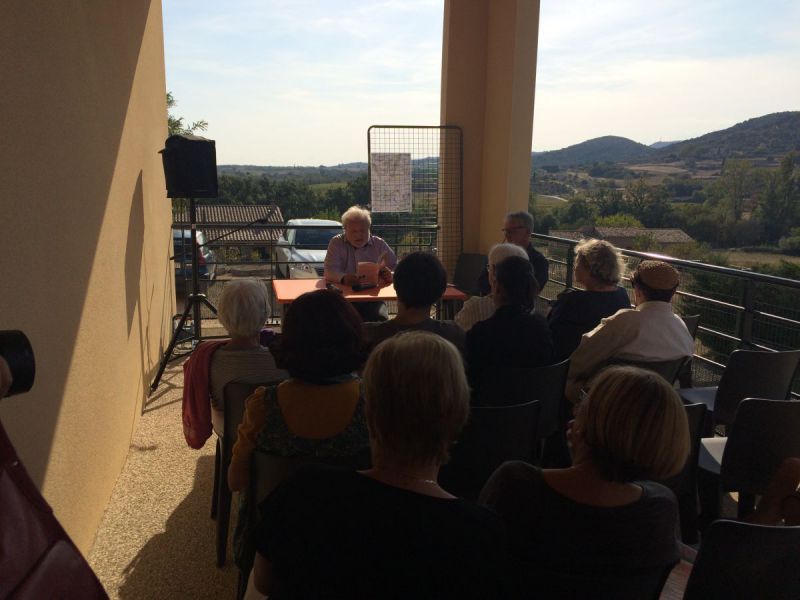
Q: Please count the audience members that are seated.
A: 10